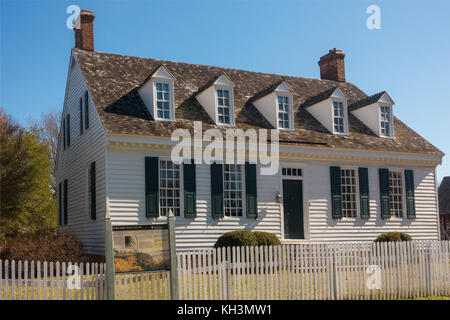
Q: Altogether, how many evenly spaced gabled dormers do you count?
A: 5